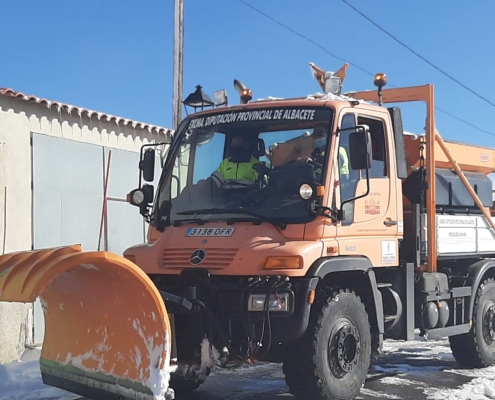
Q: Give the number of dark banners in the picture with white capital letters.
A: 1